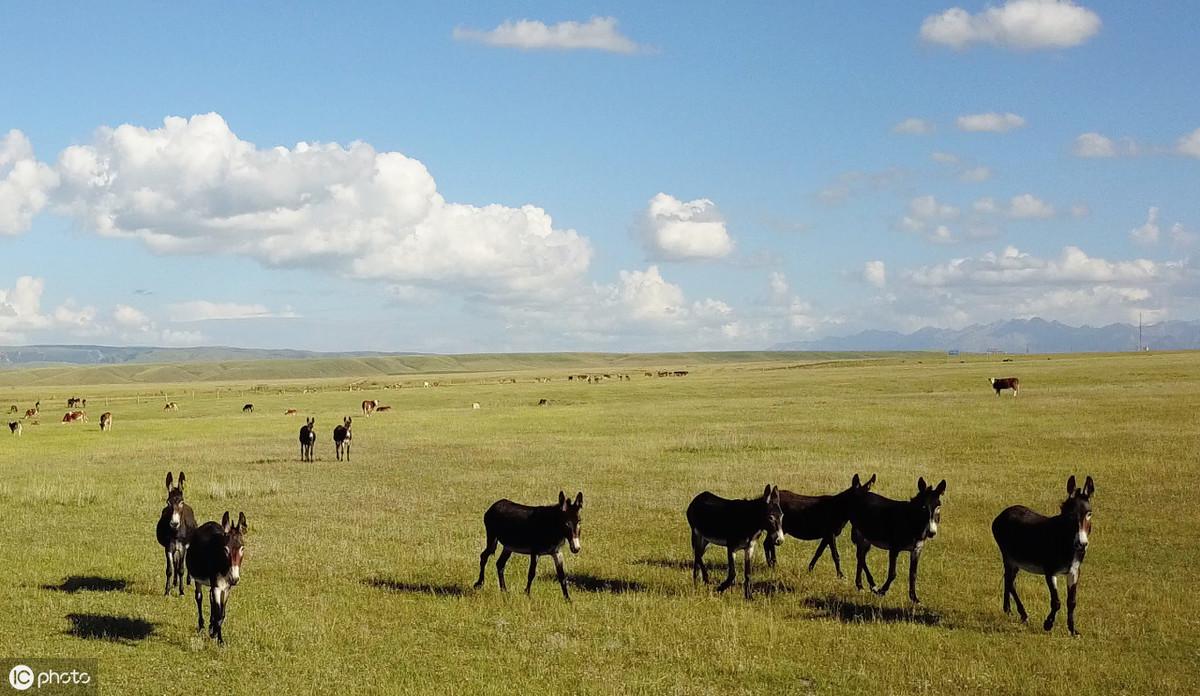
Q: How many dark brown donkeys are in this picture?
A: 9